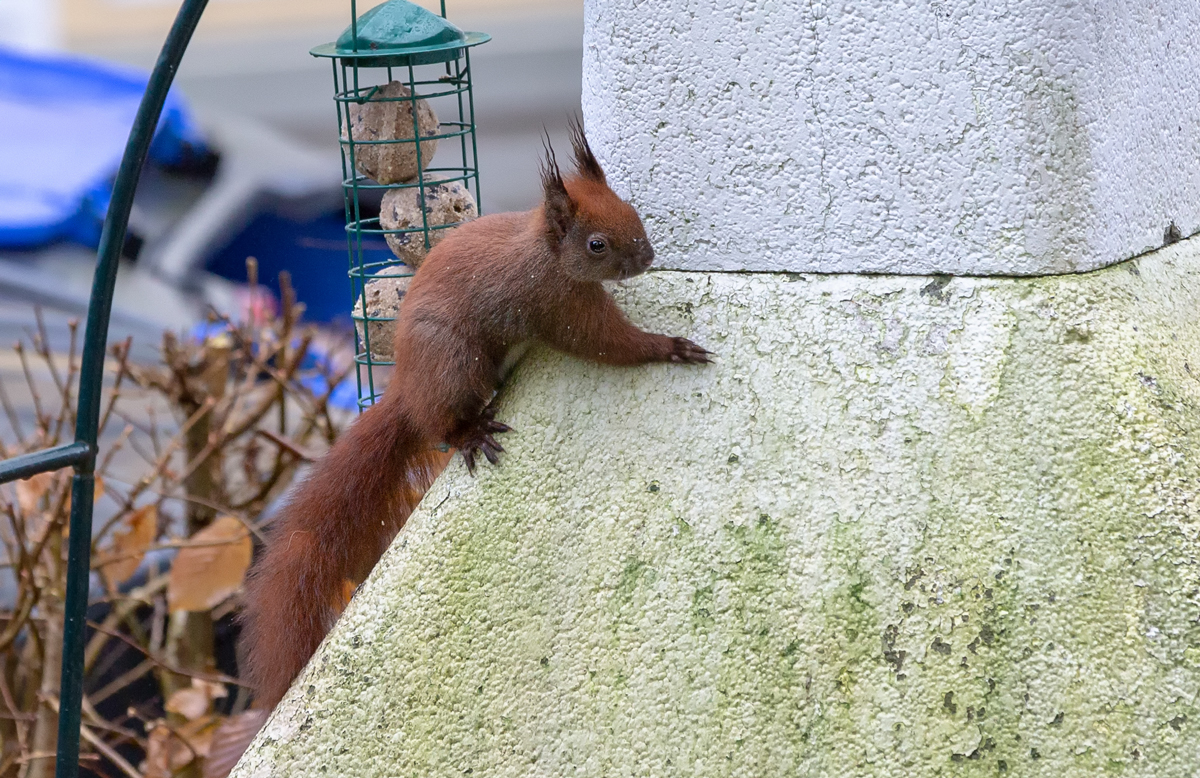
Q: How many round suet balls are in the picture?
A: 3